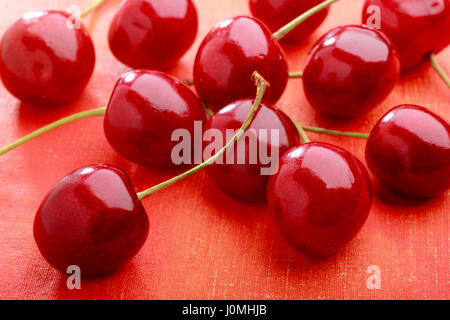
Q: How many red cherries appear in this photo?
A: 11